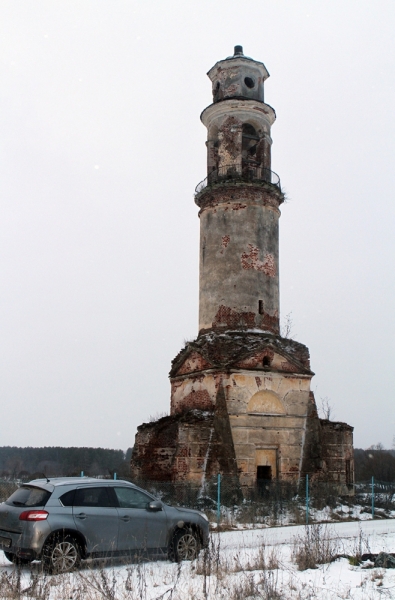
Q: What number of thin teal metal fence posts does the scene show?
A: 5